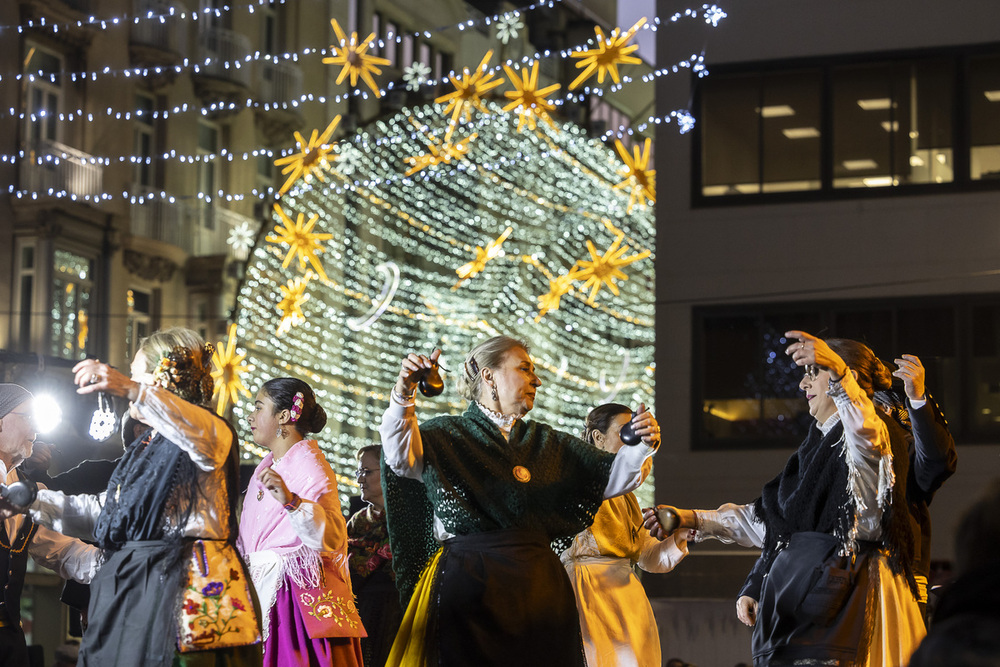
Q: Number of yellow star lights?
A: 13